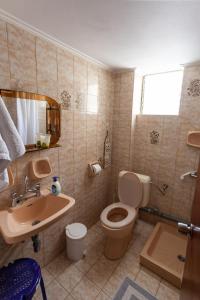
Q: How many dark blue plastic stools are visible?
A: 1